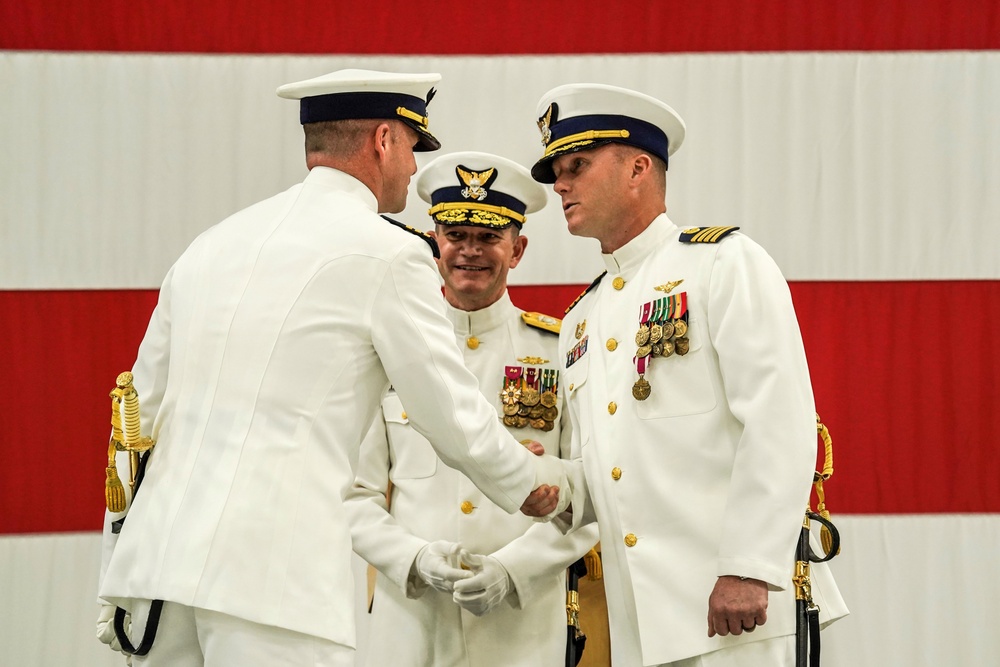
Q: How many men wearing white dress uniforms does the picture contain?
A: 3